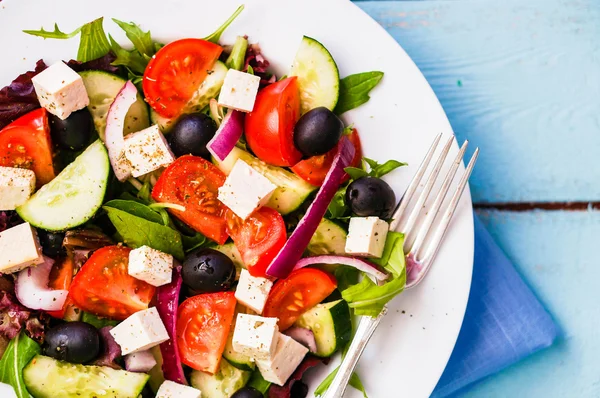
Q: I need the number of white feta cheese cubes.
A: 13